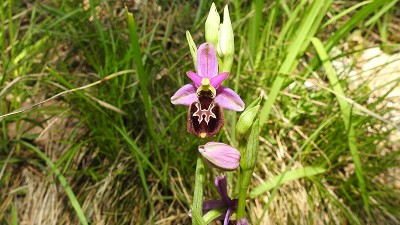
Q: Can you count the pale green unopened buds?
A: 3